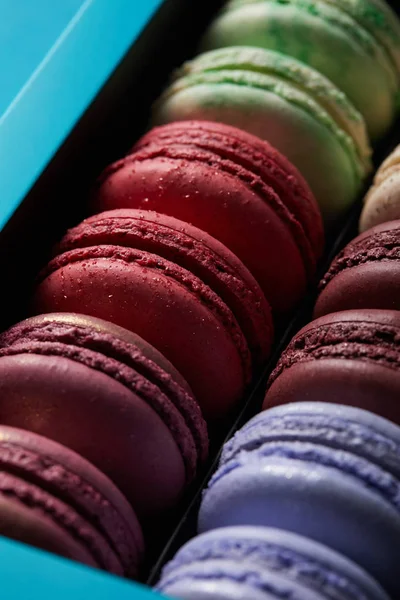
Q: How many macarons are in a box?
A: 11